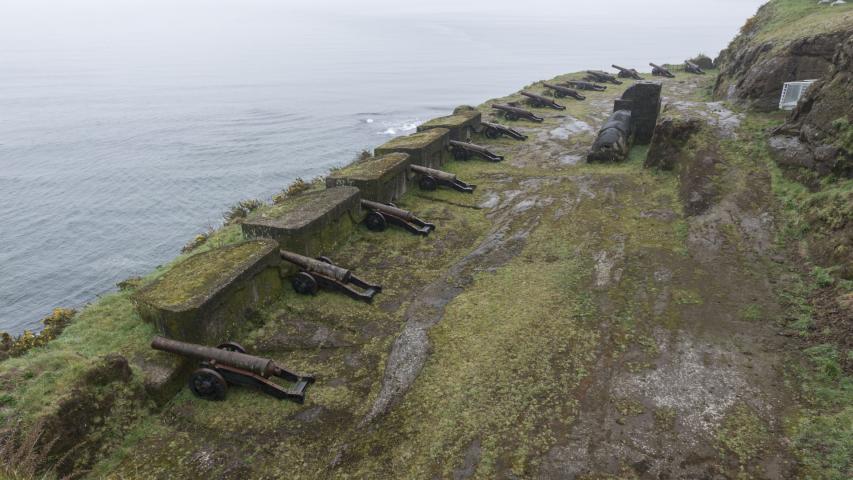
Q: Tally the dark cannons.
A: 14